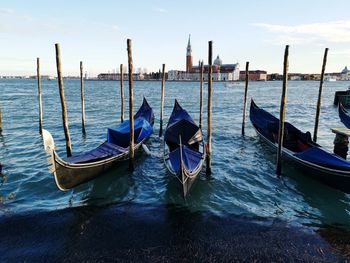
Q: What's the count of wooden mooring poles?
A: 11